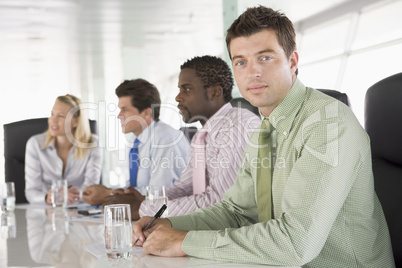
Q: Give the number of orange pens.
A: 0